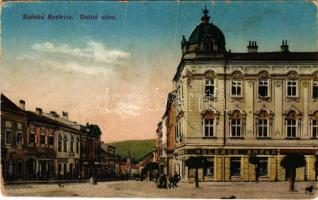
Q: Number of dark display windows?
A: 3